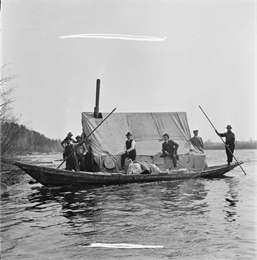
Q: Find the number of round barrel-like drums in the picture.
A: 1